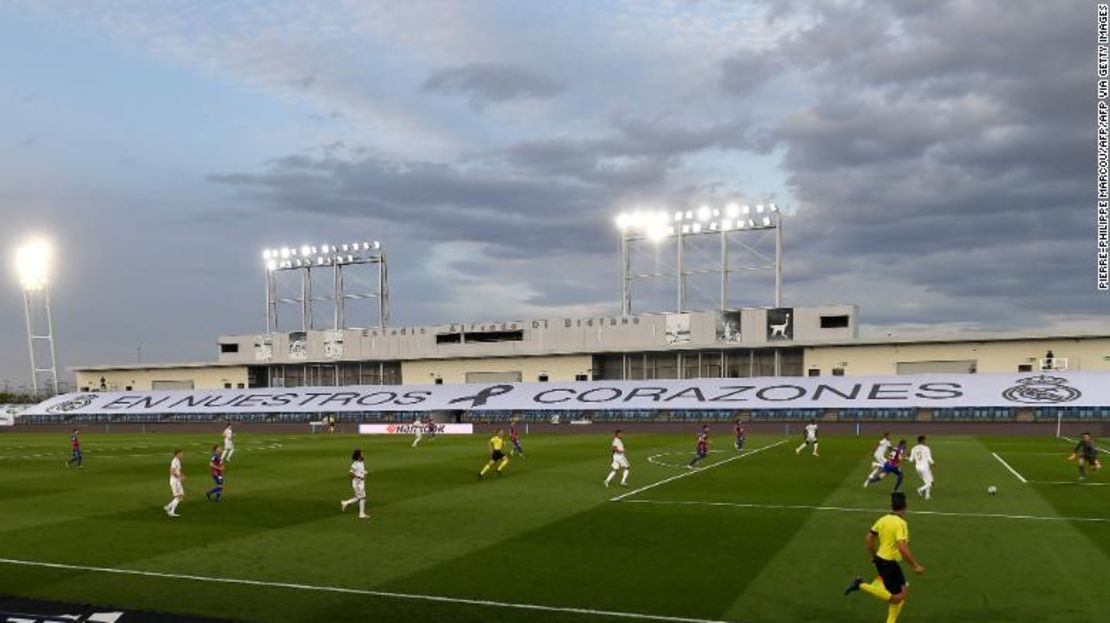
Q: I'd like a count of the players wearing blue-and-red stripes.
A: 7